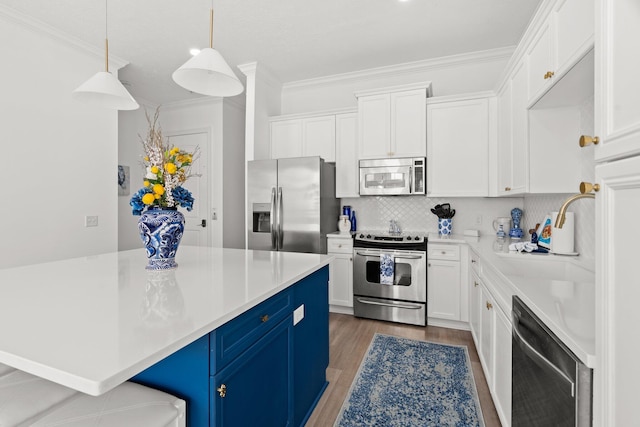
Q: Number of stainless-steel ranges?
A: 1